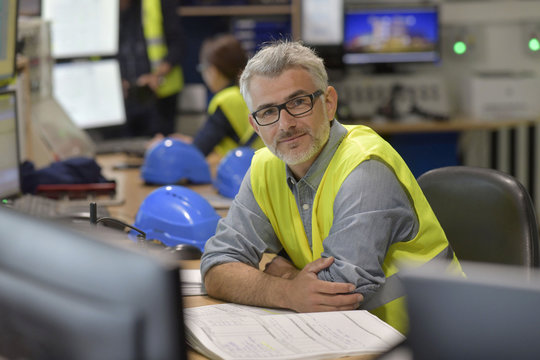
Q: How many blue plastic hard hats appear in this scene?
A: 3